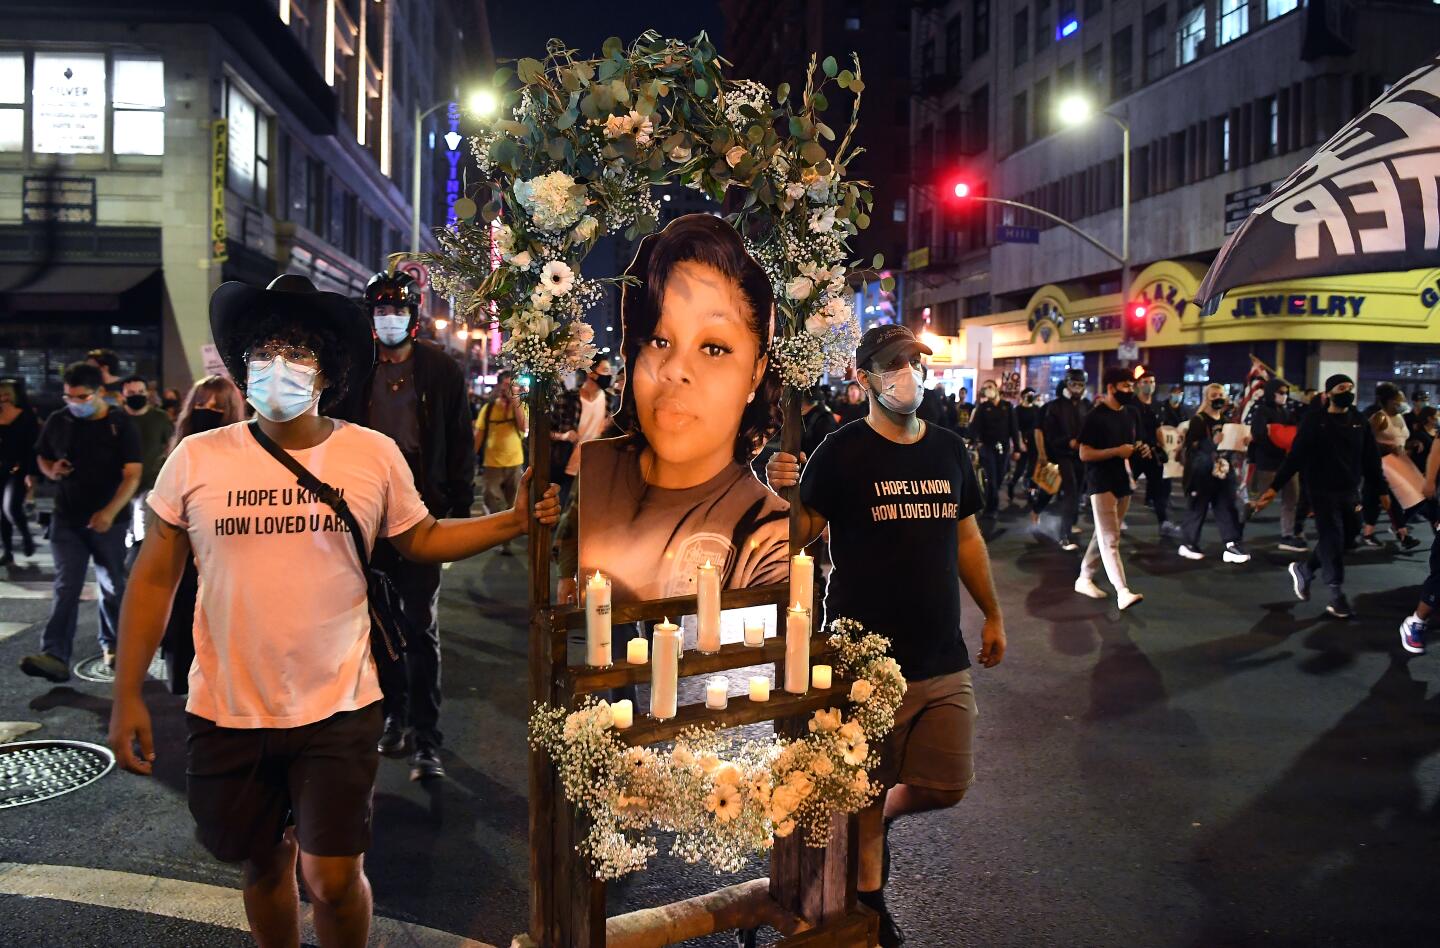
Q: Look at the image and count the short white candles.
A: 6